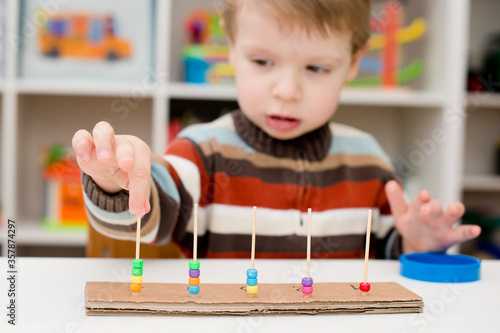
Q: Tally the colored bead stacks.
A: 5